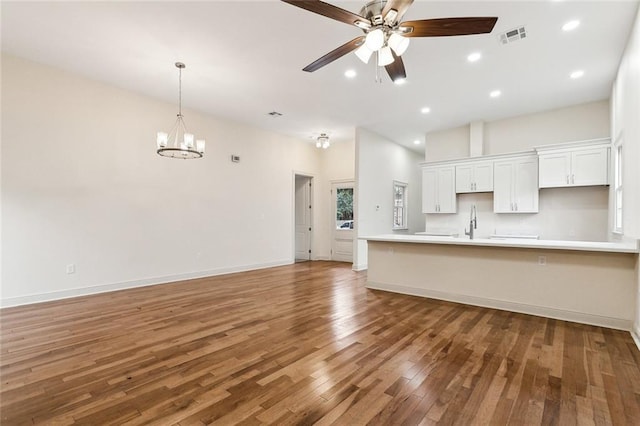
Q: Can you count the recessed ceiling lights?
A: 8